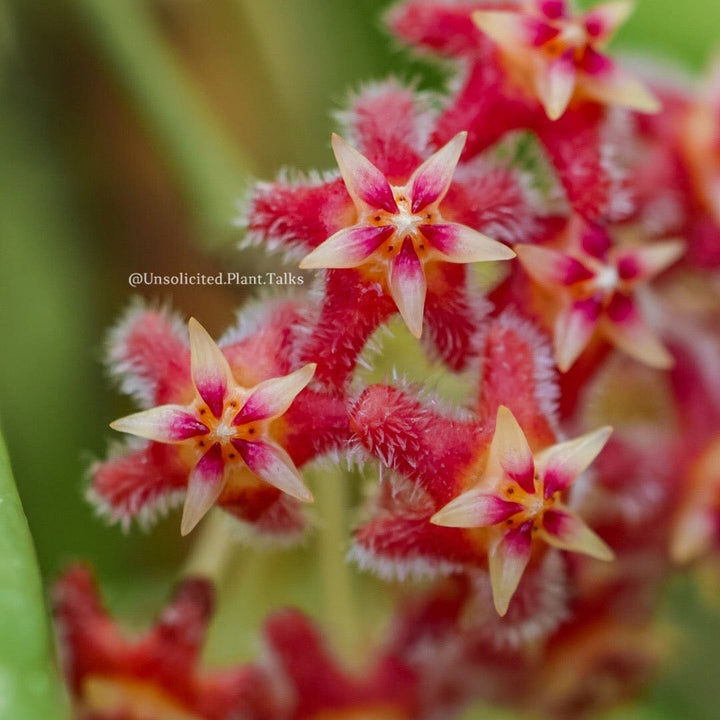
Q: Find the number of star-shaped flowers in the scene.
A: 5